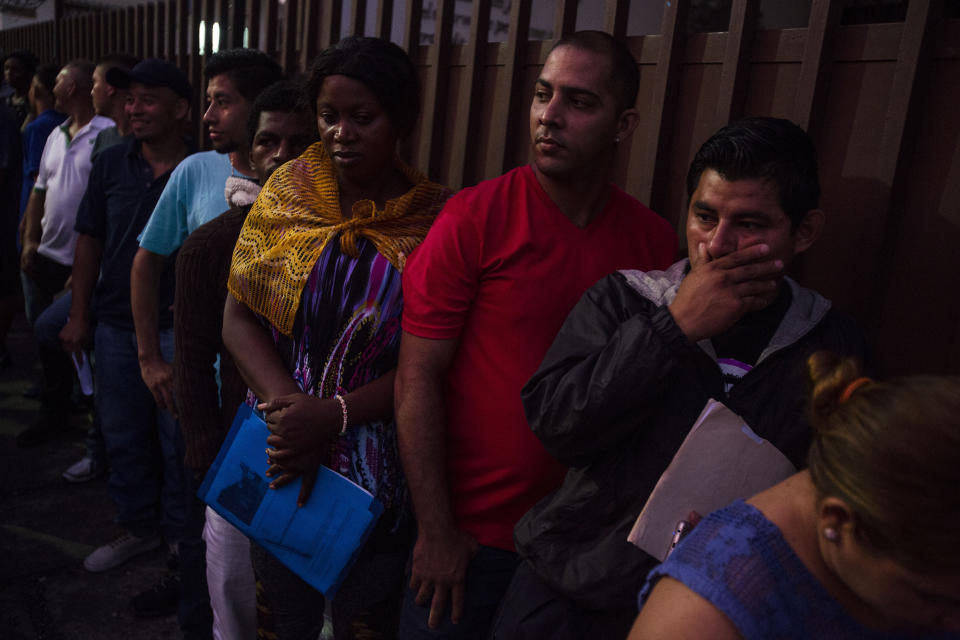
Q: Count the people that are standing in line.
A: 11